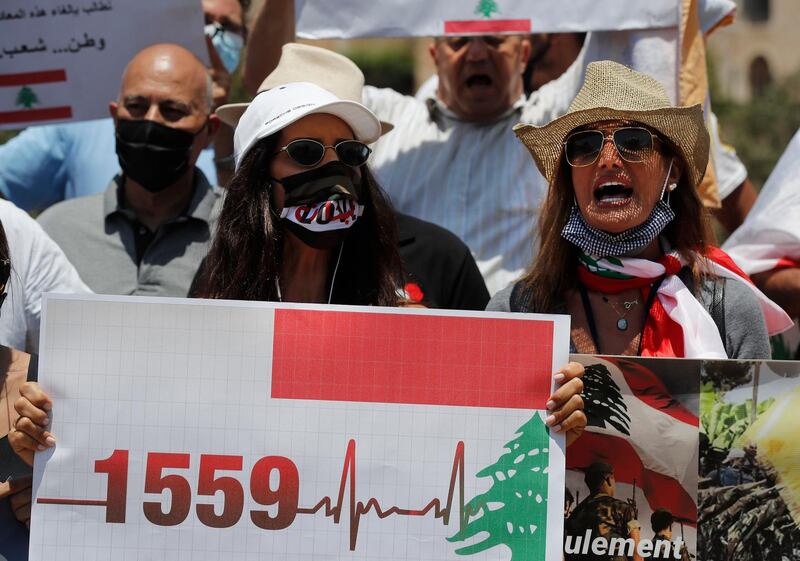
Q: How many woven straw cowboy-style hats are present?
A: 1